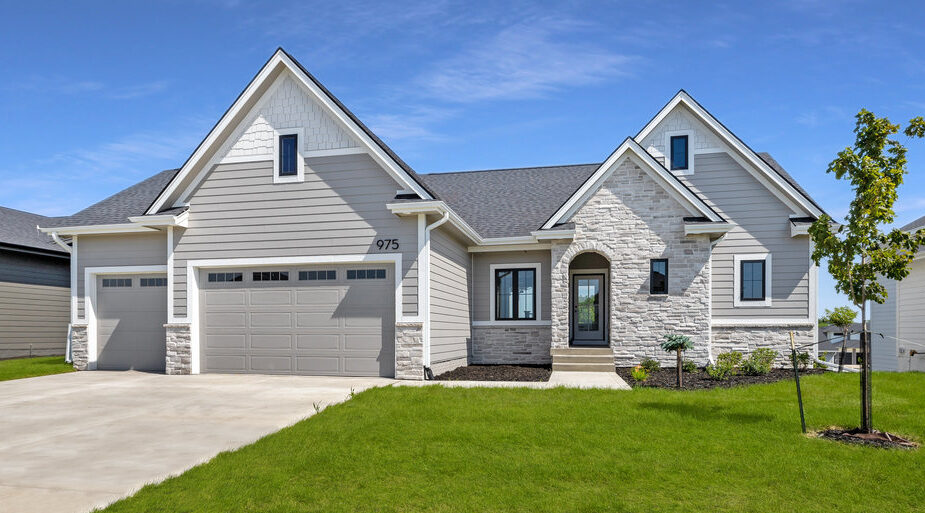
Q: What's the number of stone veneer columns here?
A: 3